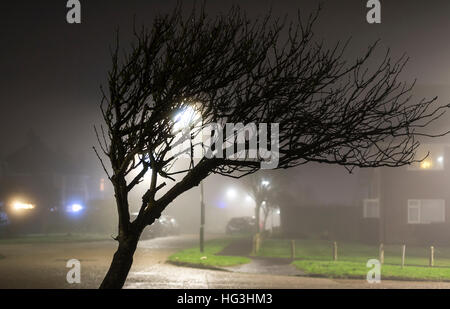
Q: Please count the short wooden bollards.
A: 6